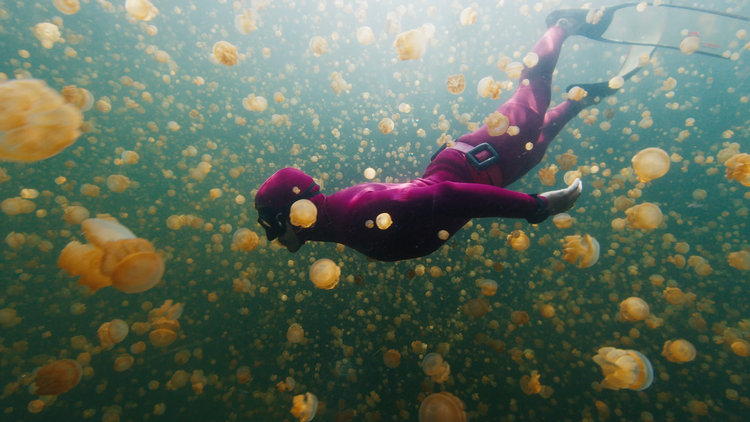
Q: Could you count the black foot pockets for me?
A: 2